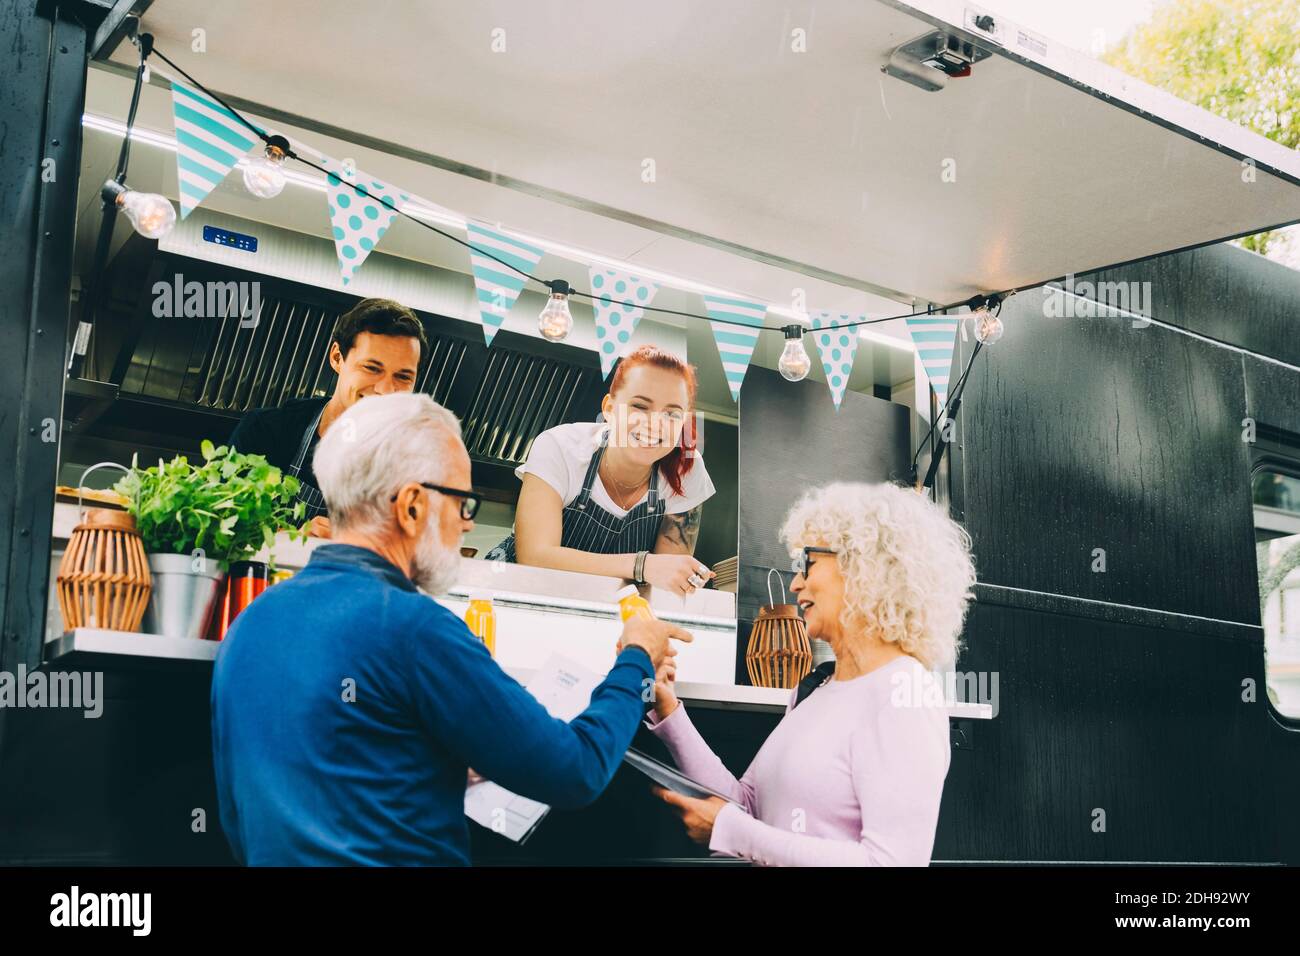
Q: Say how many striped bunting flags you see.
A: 4